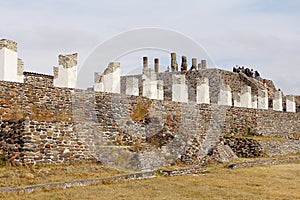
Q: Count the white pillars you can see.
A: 12